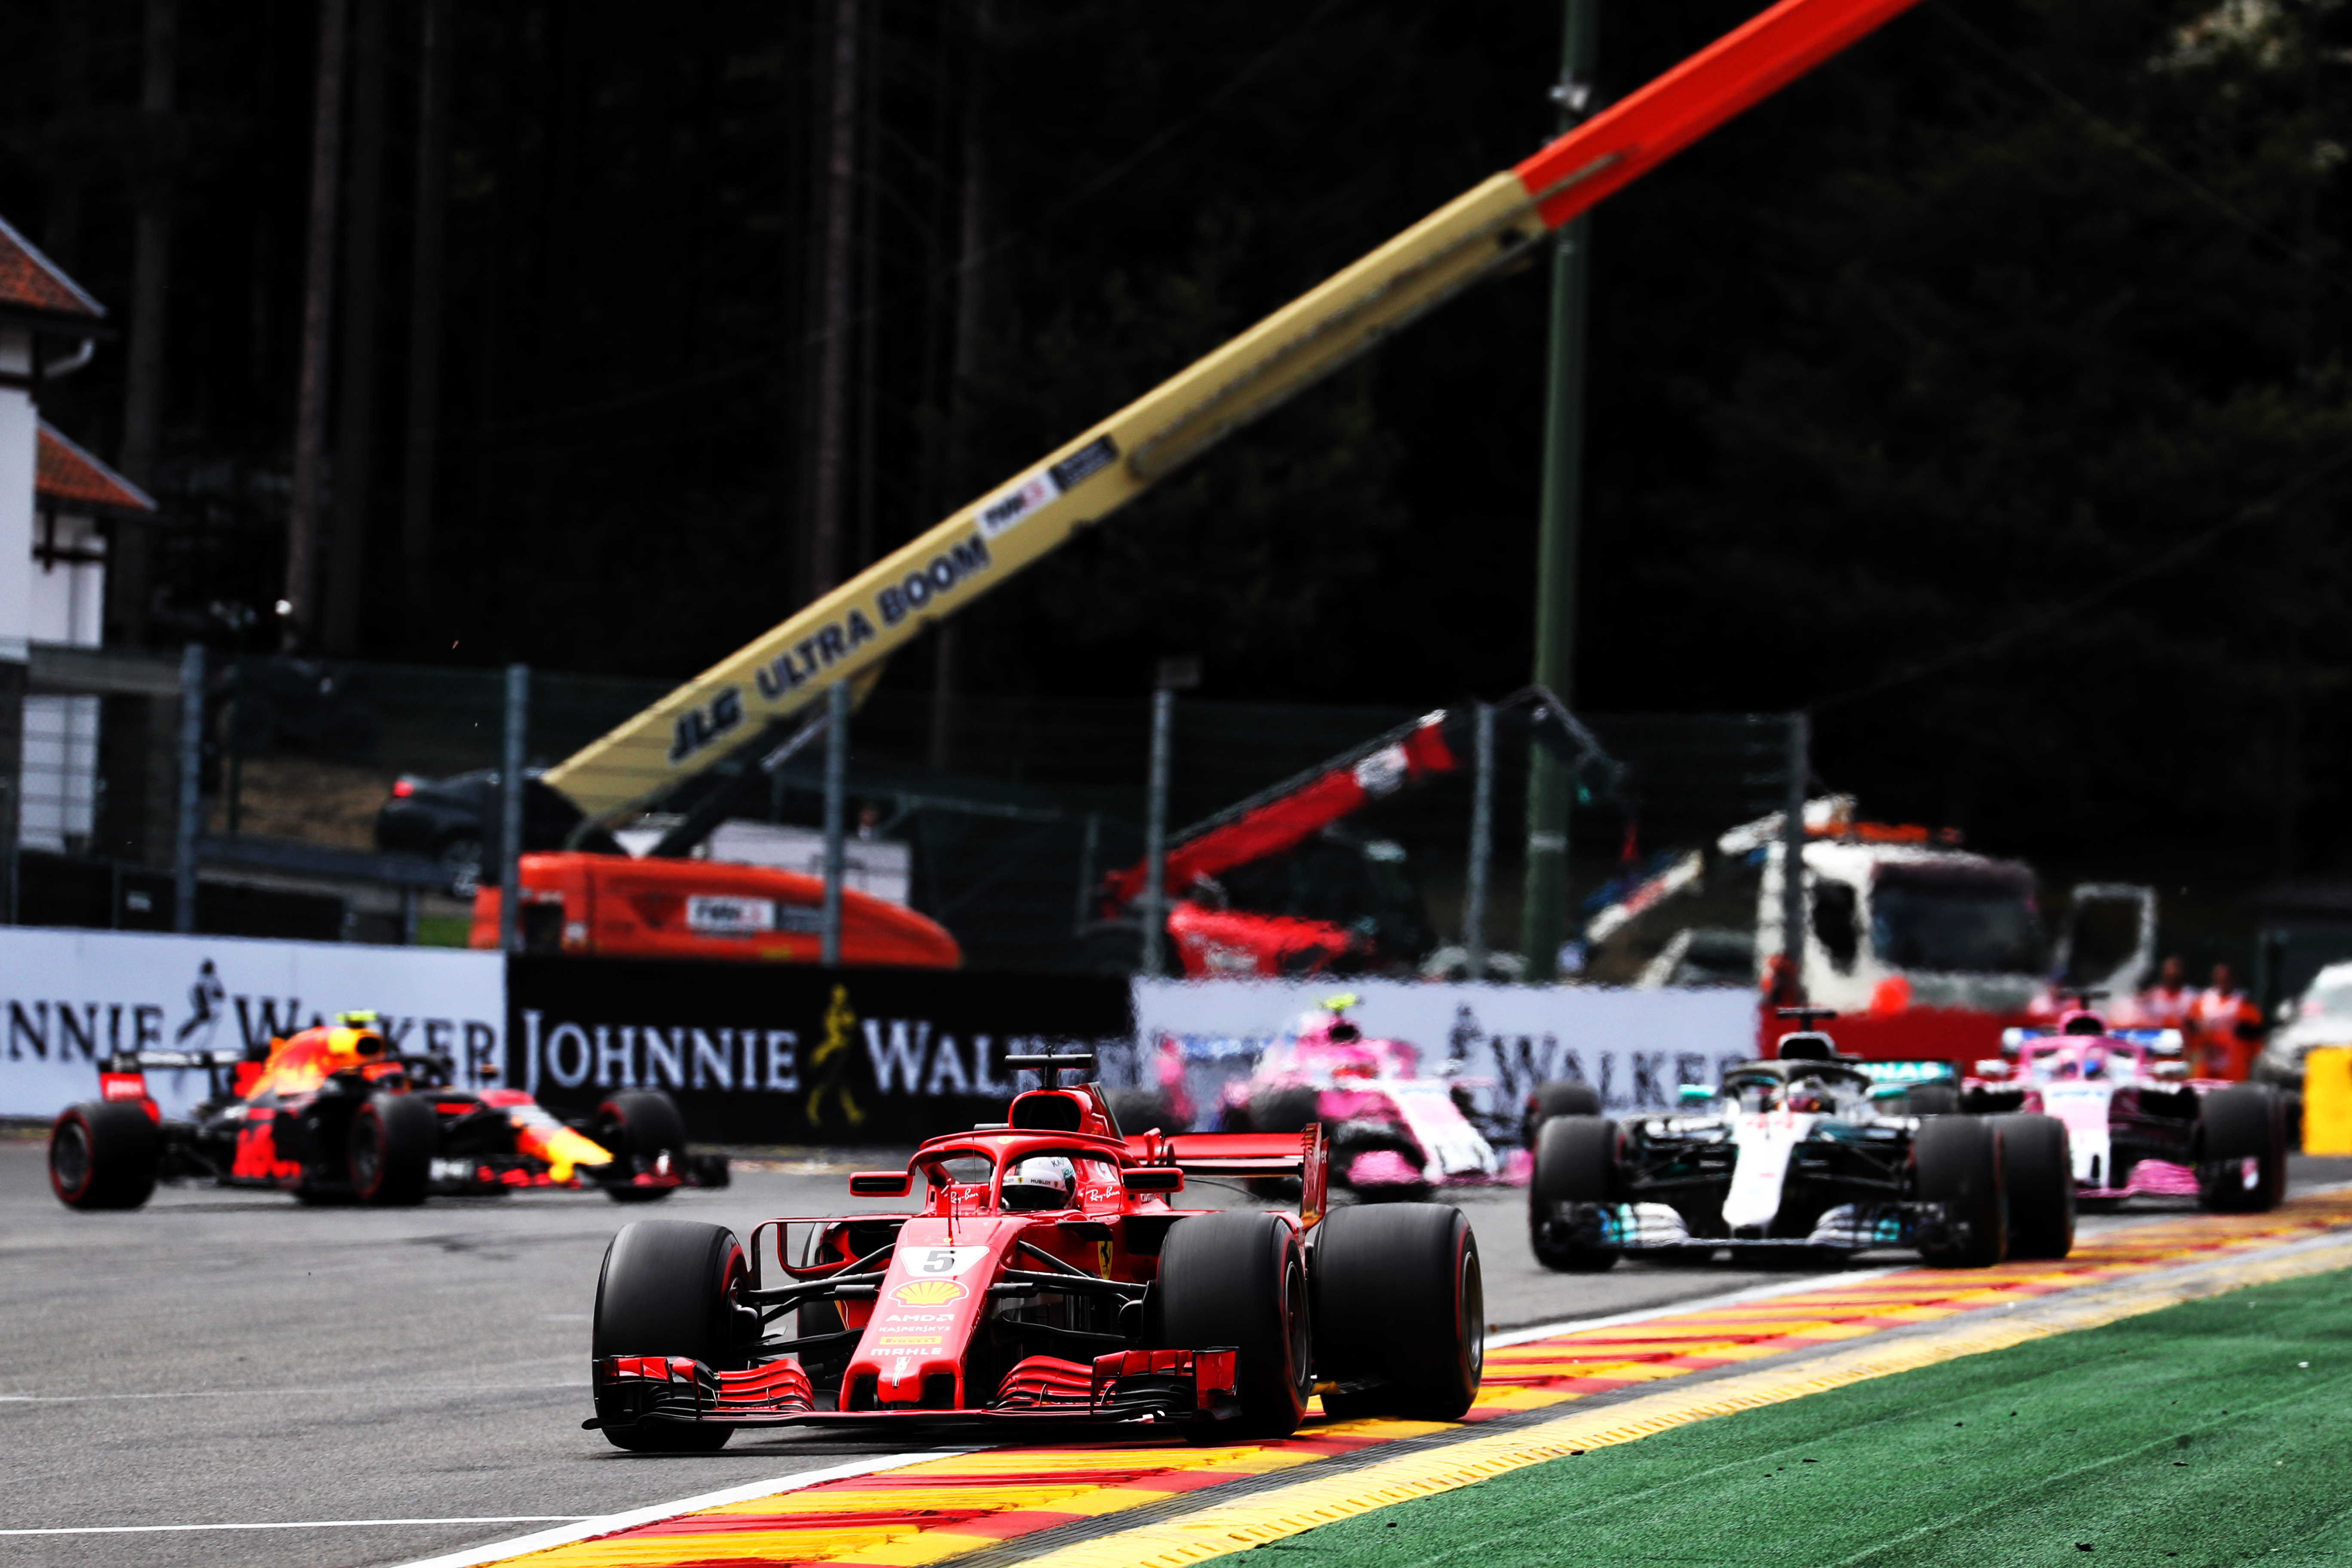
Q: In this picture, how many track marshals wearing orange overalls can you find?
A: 2